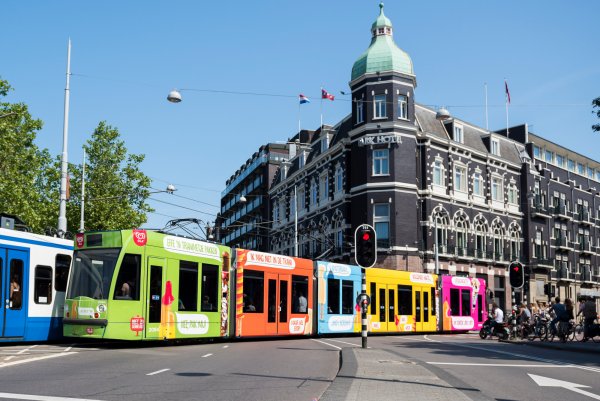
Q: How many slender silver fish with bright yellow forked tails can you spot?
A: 0